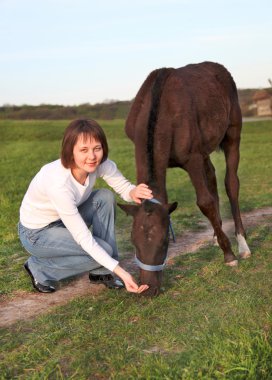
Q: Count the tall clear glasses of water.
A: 0